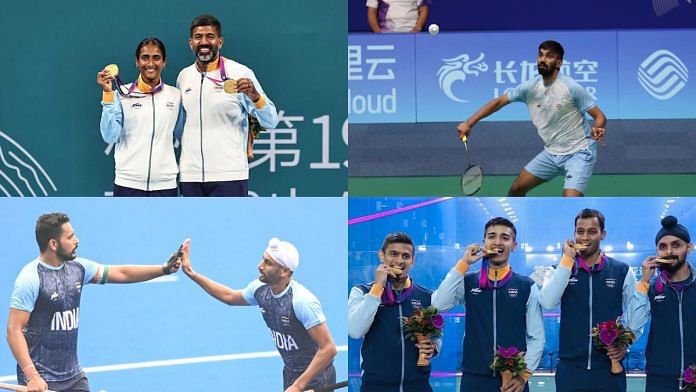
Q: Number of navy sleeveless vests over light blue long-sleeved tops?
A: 4